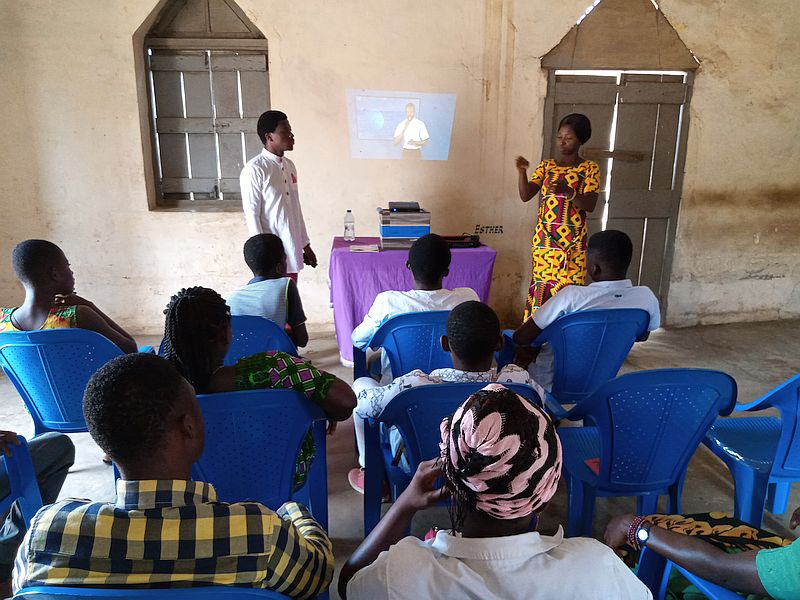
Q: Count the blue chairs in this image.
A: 11